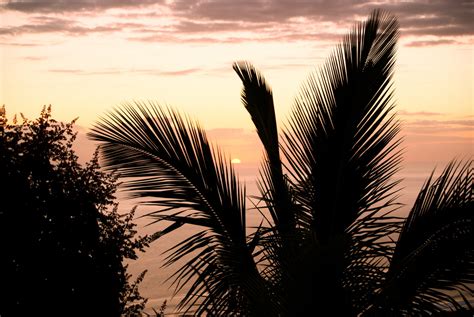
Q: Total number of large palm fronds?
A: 4